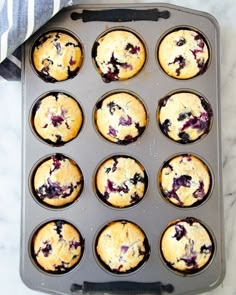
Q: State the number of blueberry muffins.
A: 12